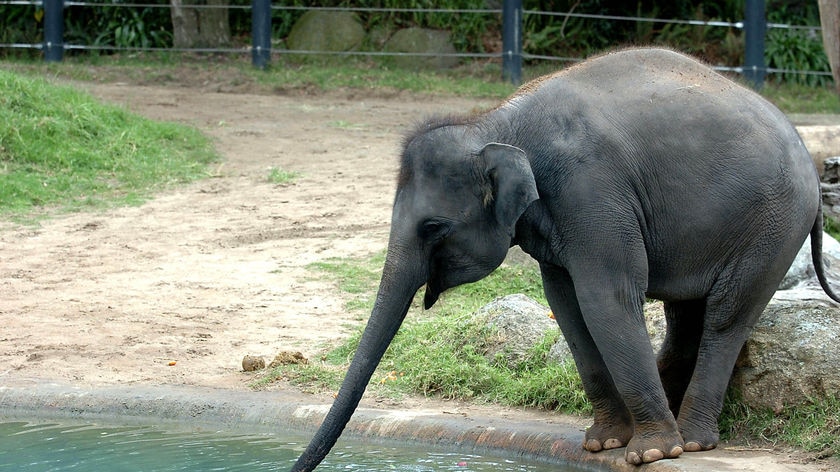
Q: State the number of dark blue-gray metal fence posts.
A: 4